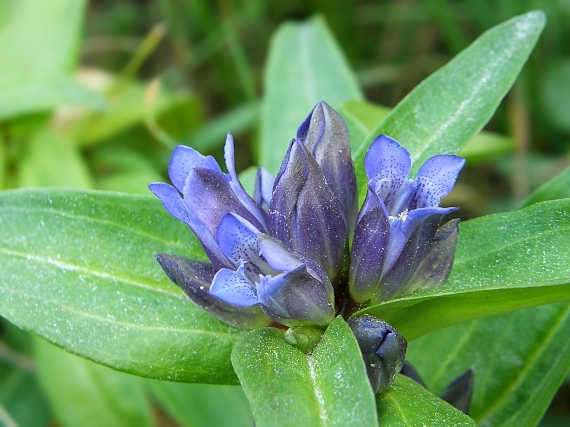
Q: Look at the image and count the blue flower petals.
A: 12